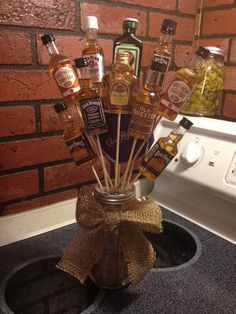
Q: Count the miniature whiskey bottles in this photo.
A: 9